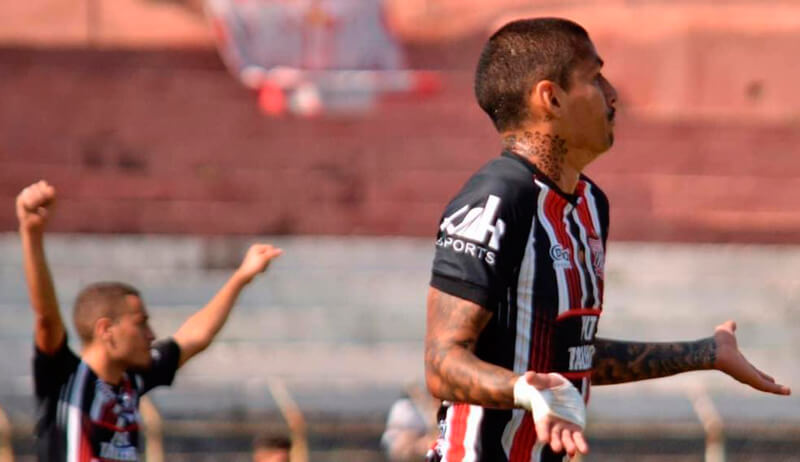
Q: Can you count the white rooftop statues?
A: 0